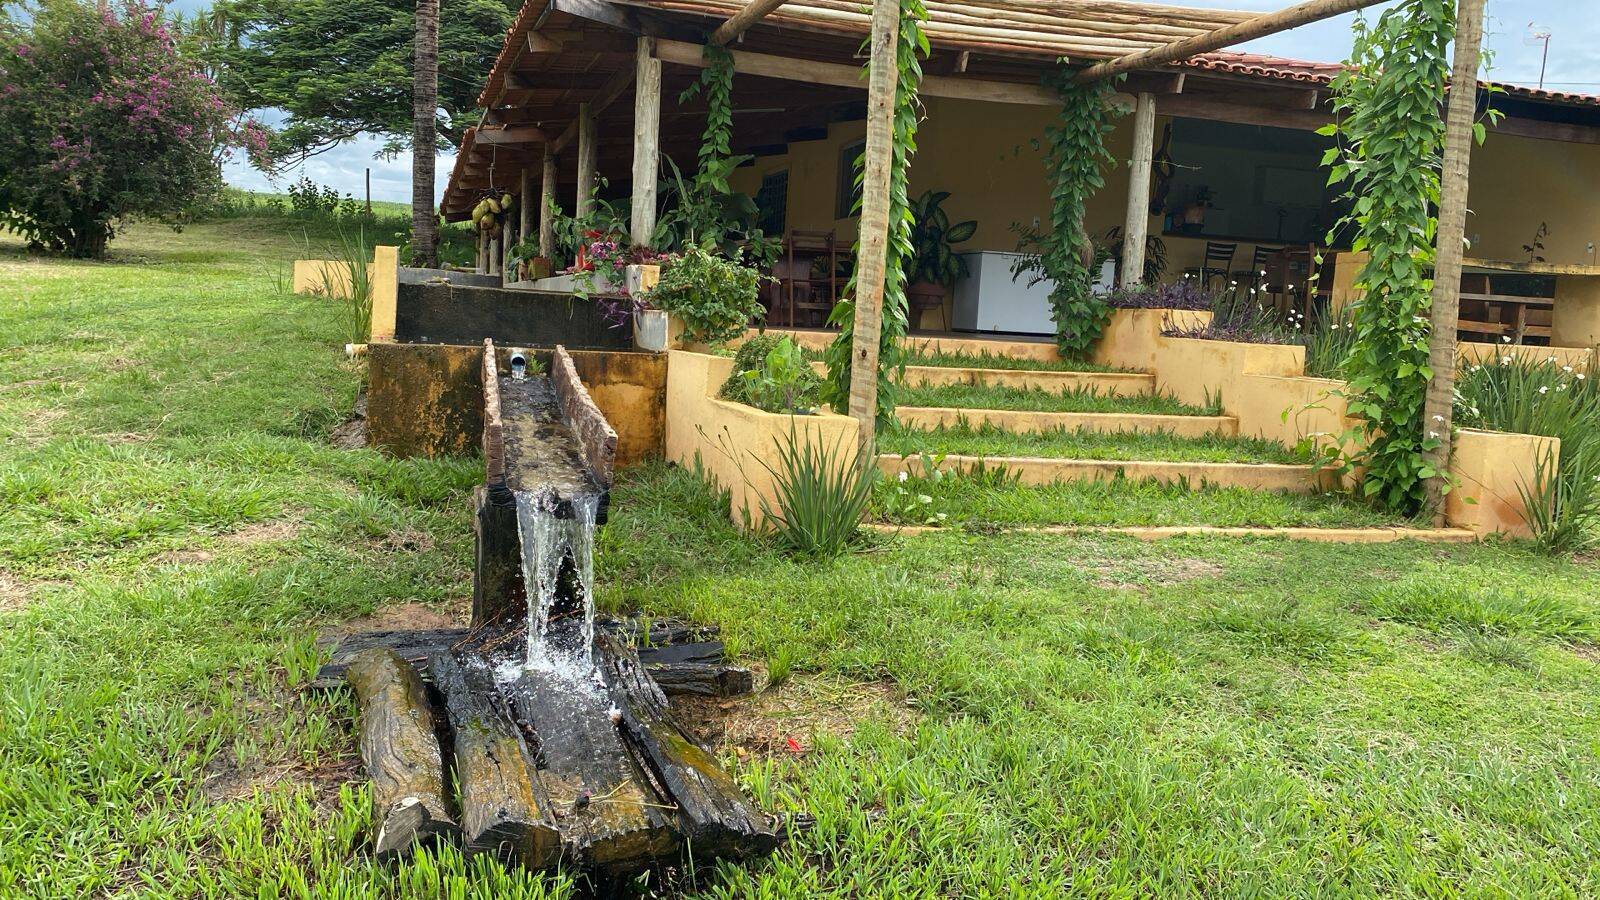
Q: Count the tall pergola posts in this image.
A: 2